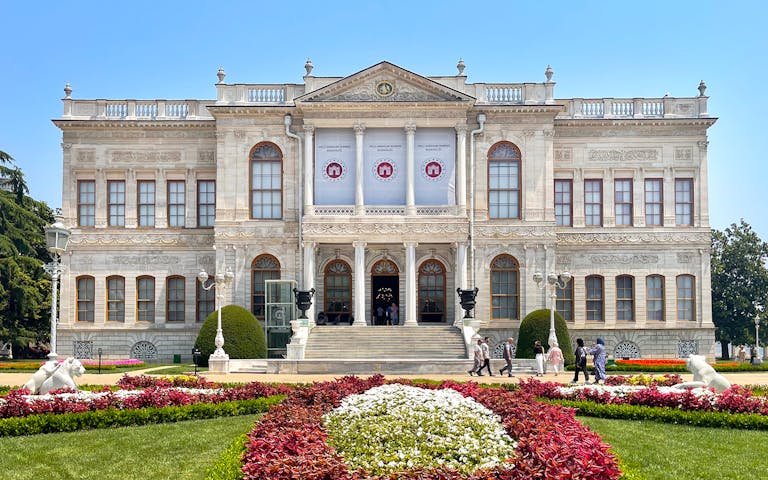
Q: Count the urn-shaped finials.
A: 6